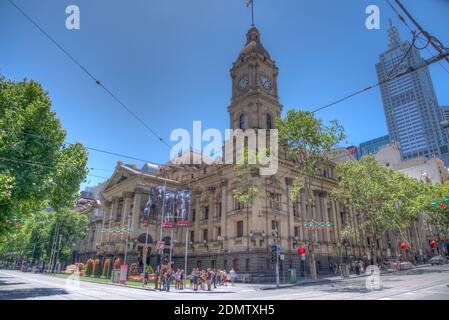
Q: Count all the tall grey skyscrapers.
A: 1